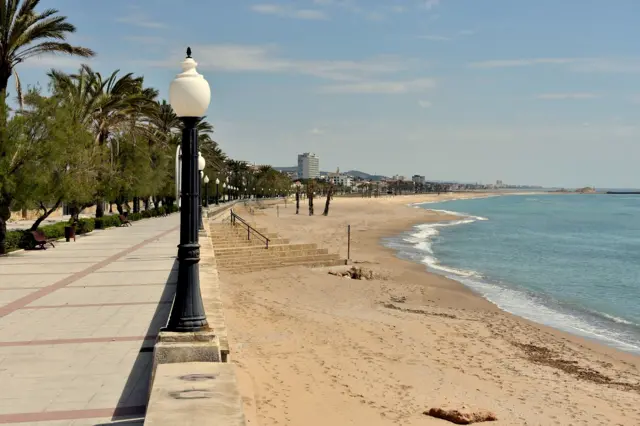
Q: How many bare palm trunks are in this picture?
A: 3